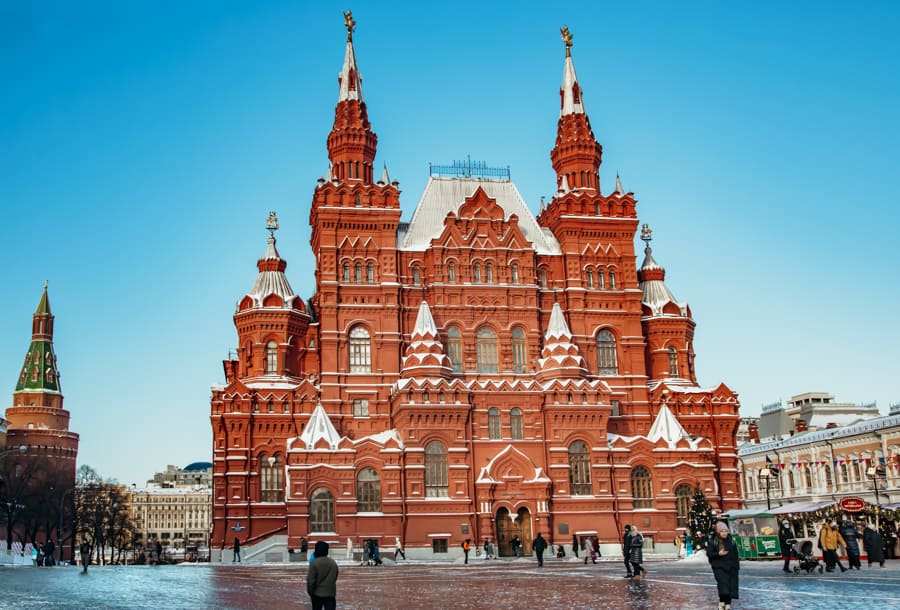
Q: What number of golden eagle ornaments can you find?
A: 2